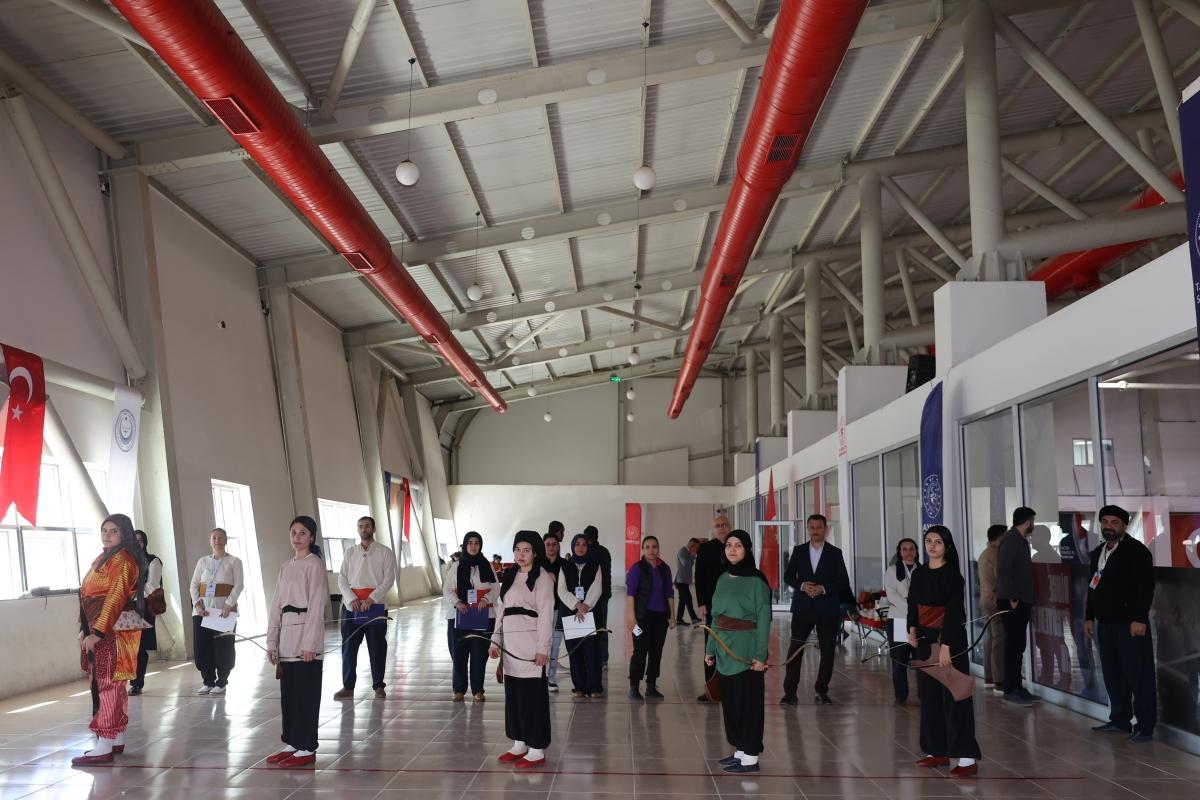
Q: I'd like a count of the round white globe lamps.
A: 9